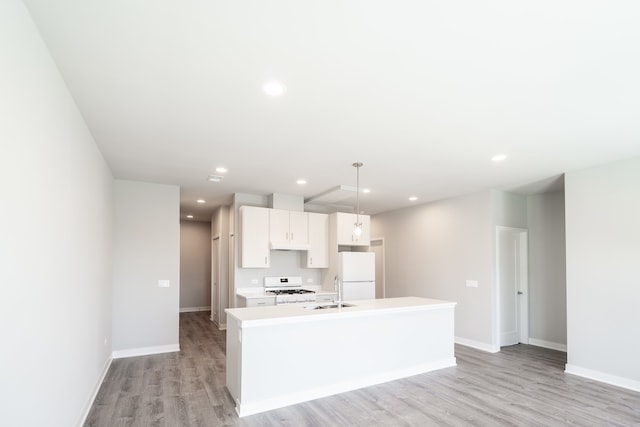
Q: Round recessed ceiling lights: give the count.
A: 8